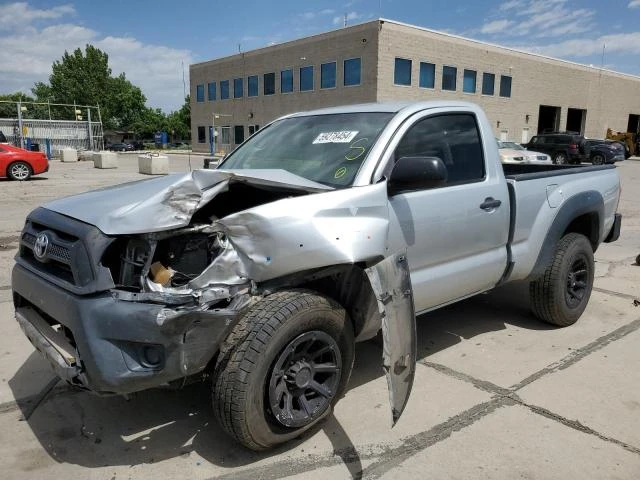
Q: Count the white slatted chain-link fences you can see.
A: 1